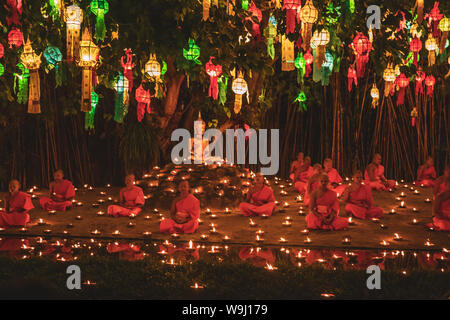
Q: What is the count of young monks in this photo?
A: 15